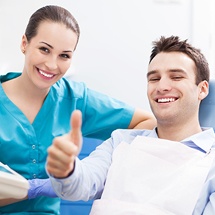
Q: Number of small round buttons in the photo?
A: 3